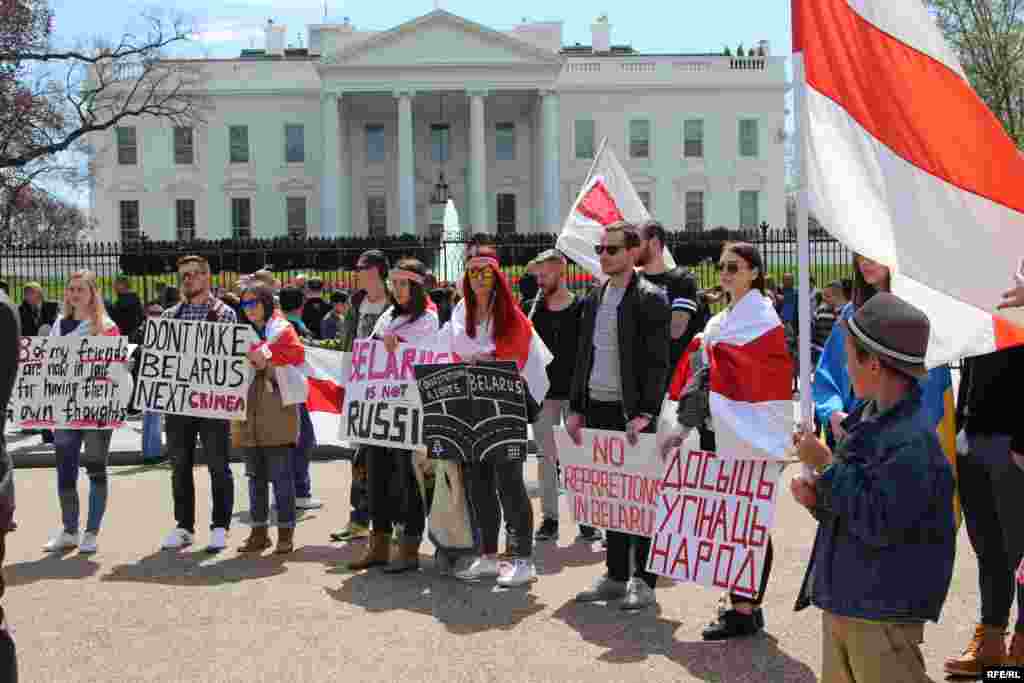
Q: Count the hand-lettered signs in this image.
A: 6